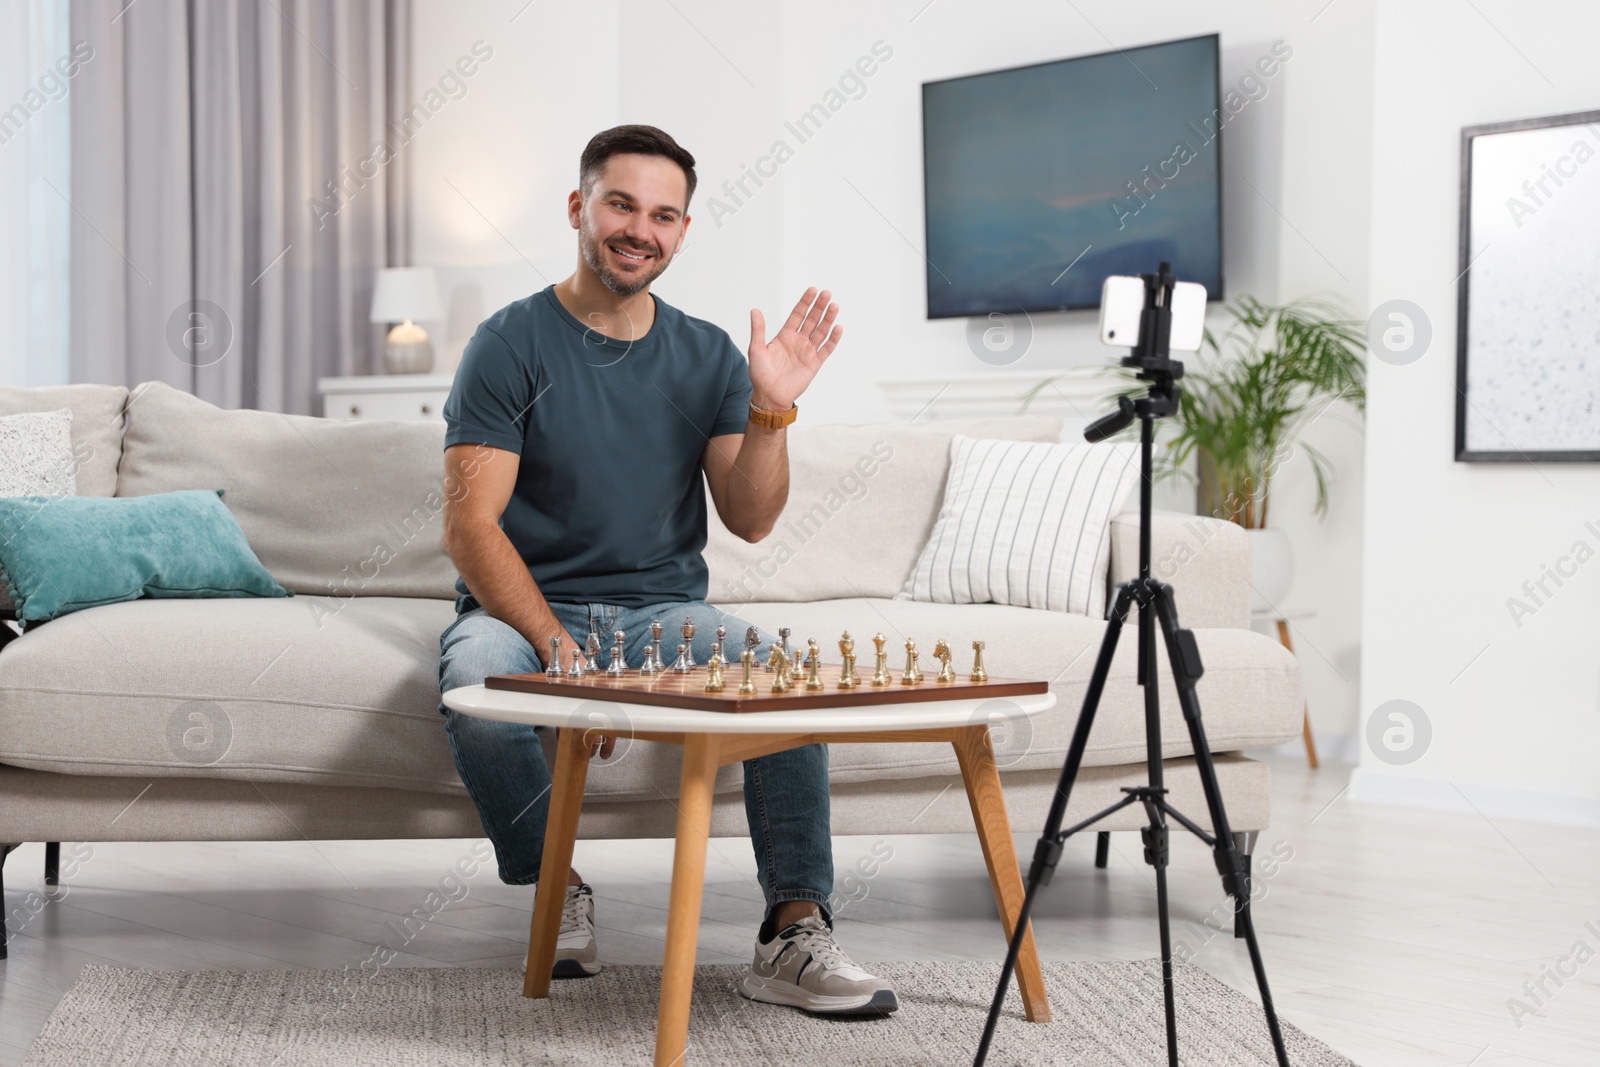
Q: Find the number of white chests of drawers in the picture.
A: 1